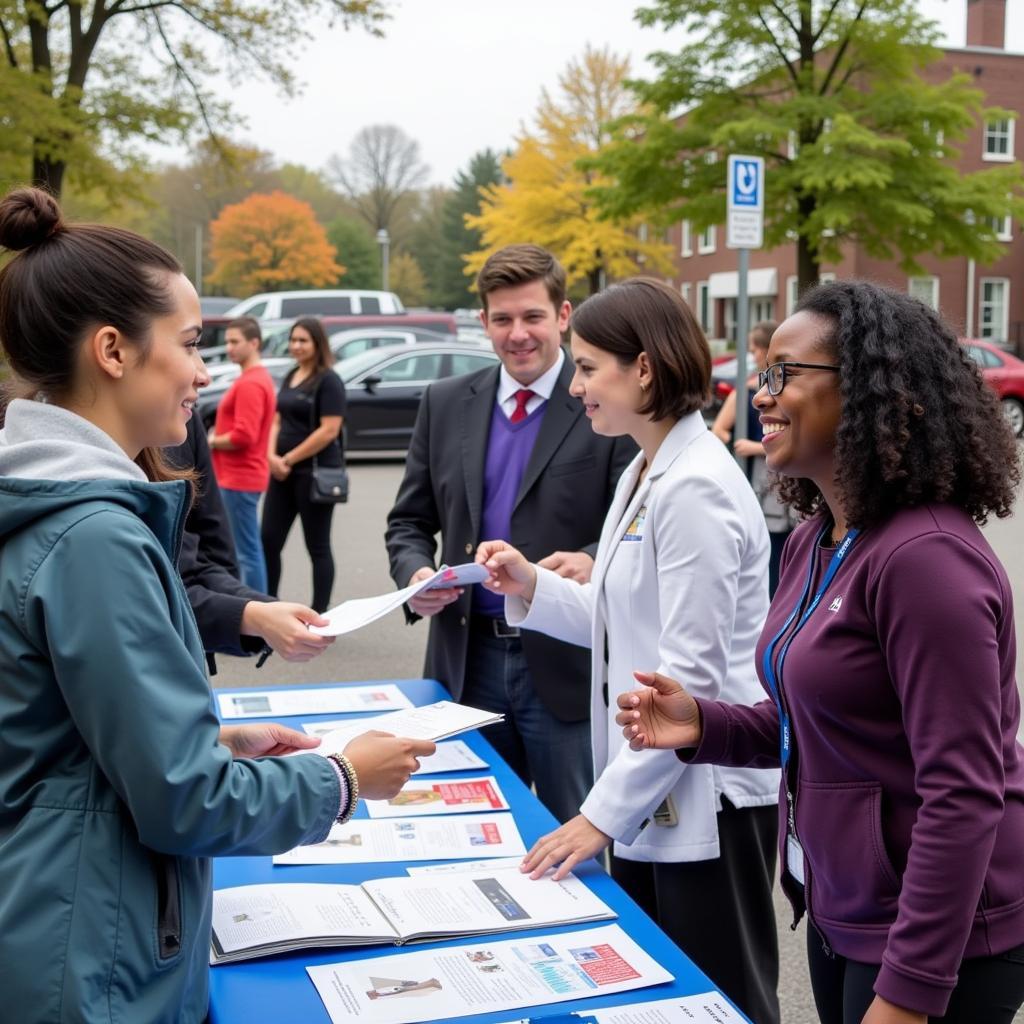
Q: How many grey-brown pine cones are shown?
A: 0